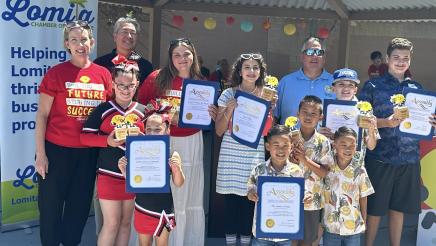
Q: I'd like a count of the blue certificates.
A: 6